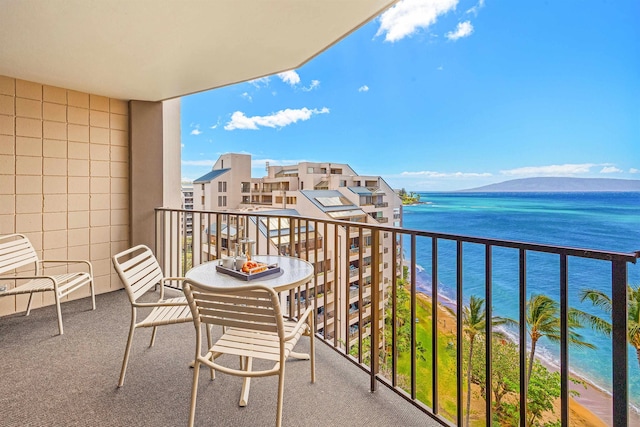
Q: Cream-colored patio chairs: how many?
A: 3